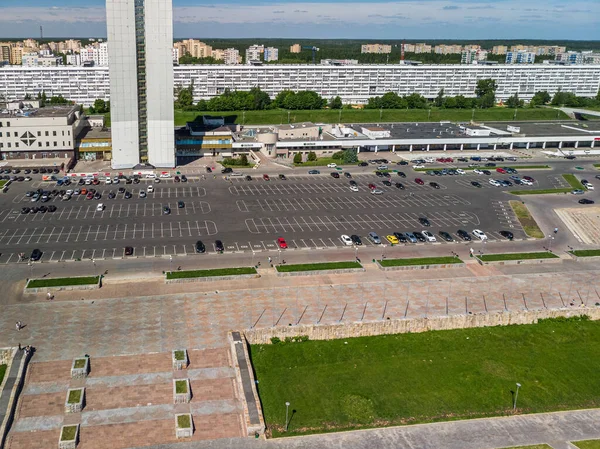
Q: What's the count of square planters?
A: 6